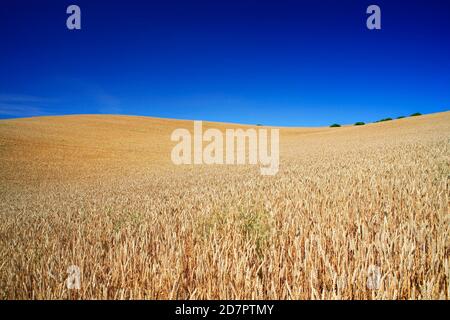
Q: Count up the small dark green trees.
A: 5